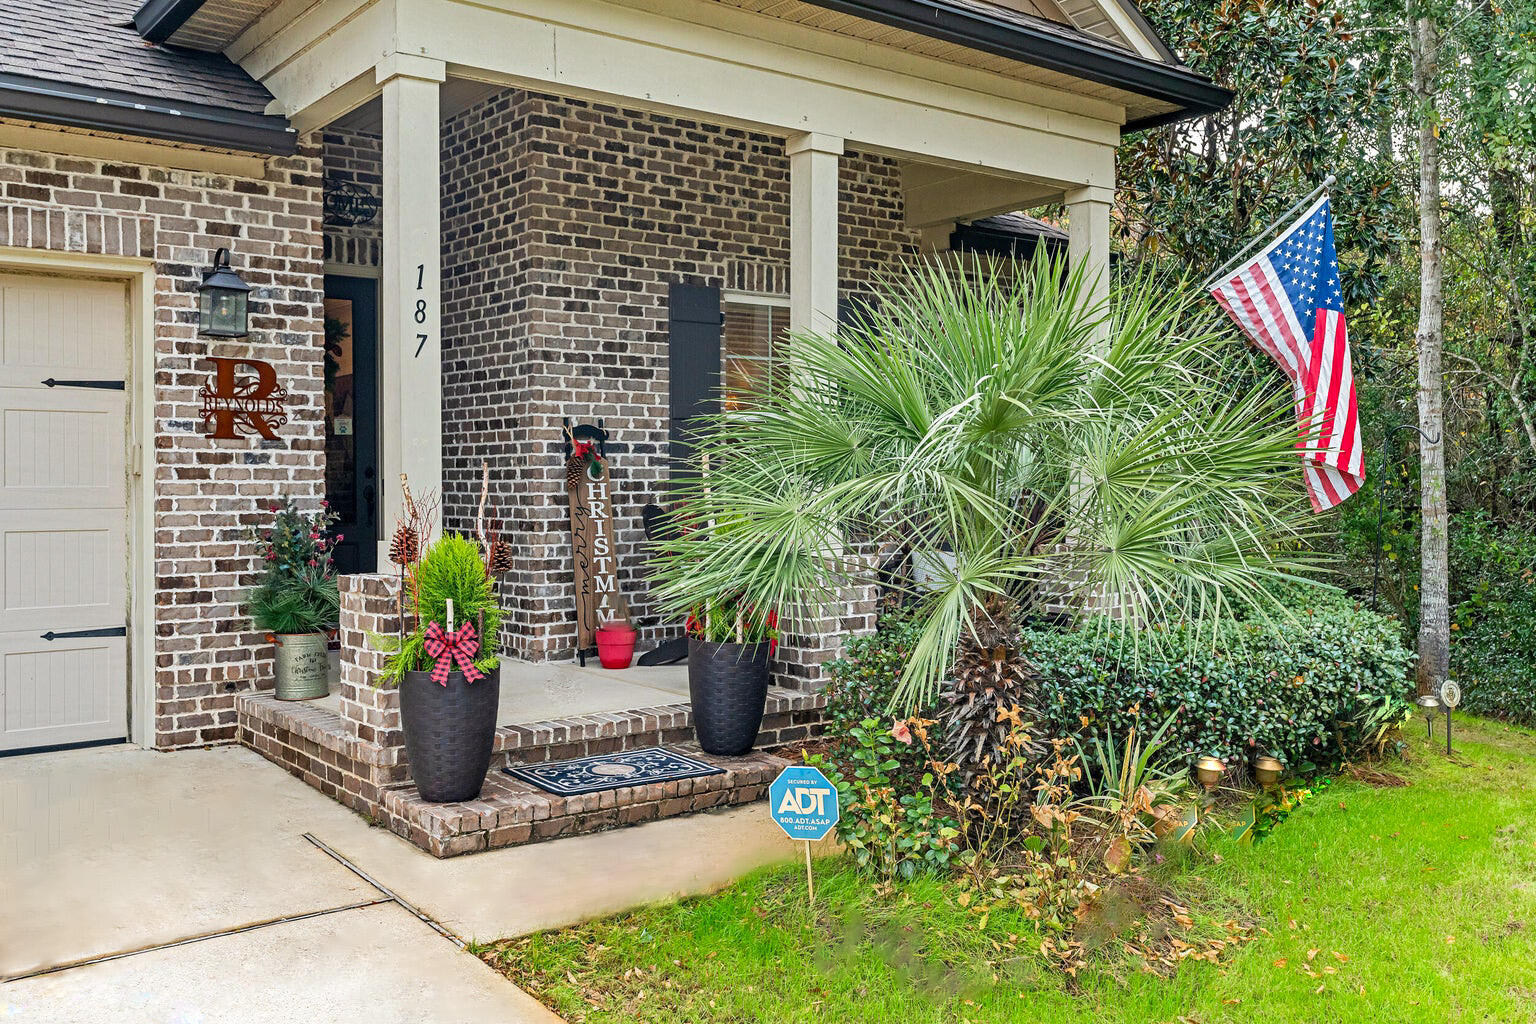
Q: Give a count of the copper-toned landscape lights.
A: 2